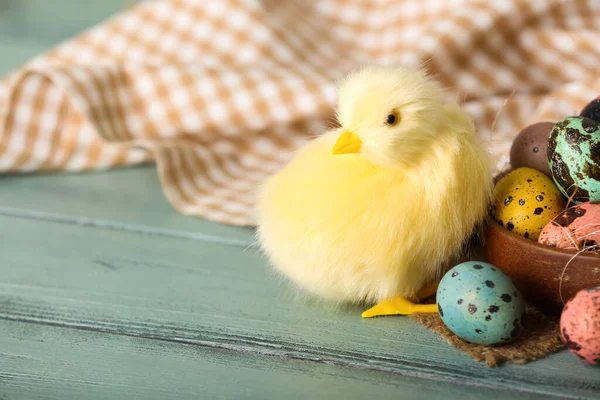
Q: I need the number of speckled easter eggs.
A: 7